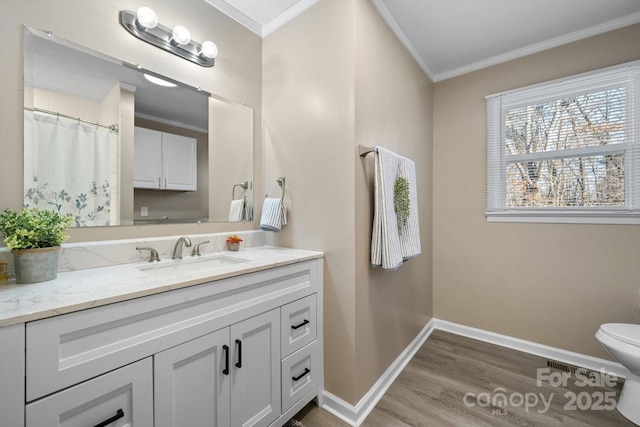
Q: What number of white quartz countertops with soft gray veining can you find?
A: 1